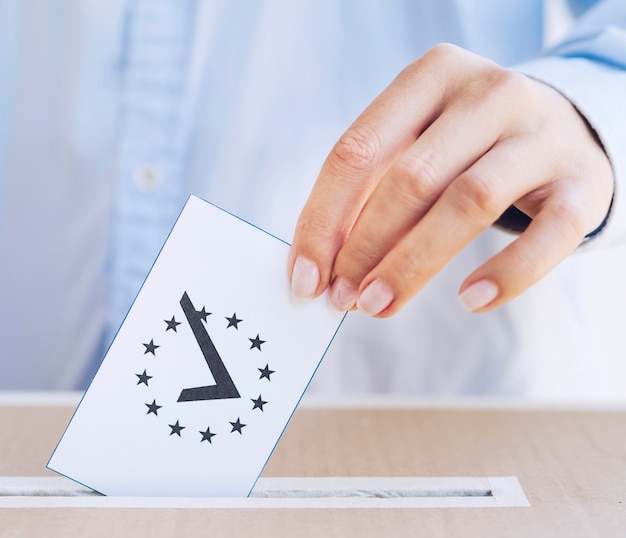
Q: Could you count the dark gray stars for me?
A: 12